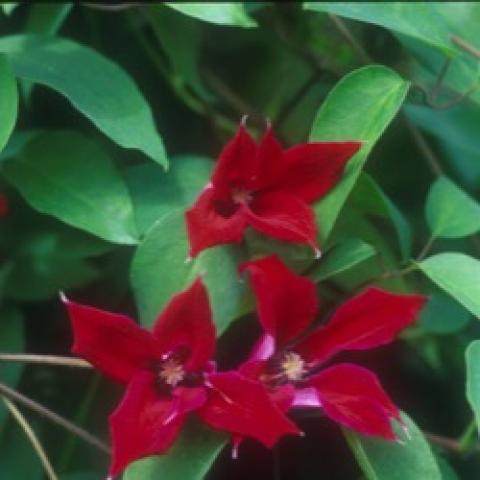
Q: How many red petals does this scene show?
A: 13